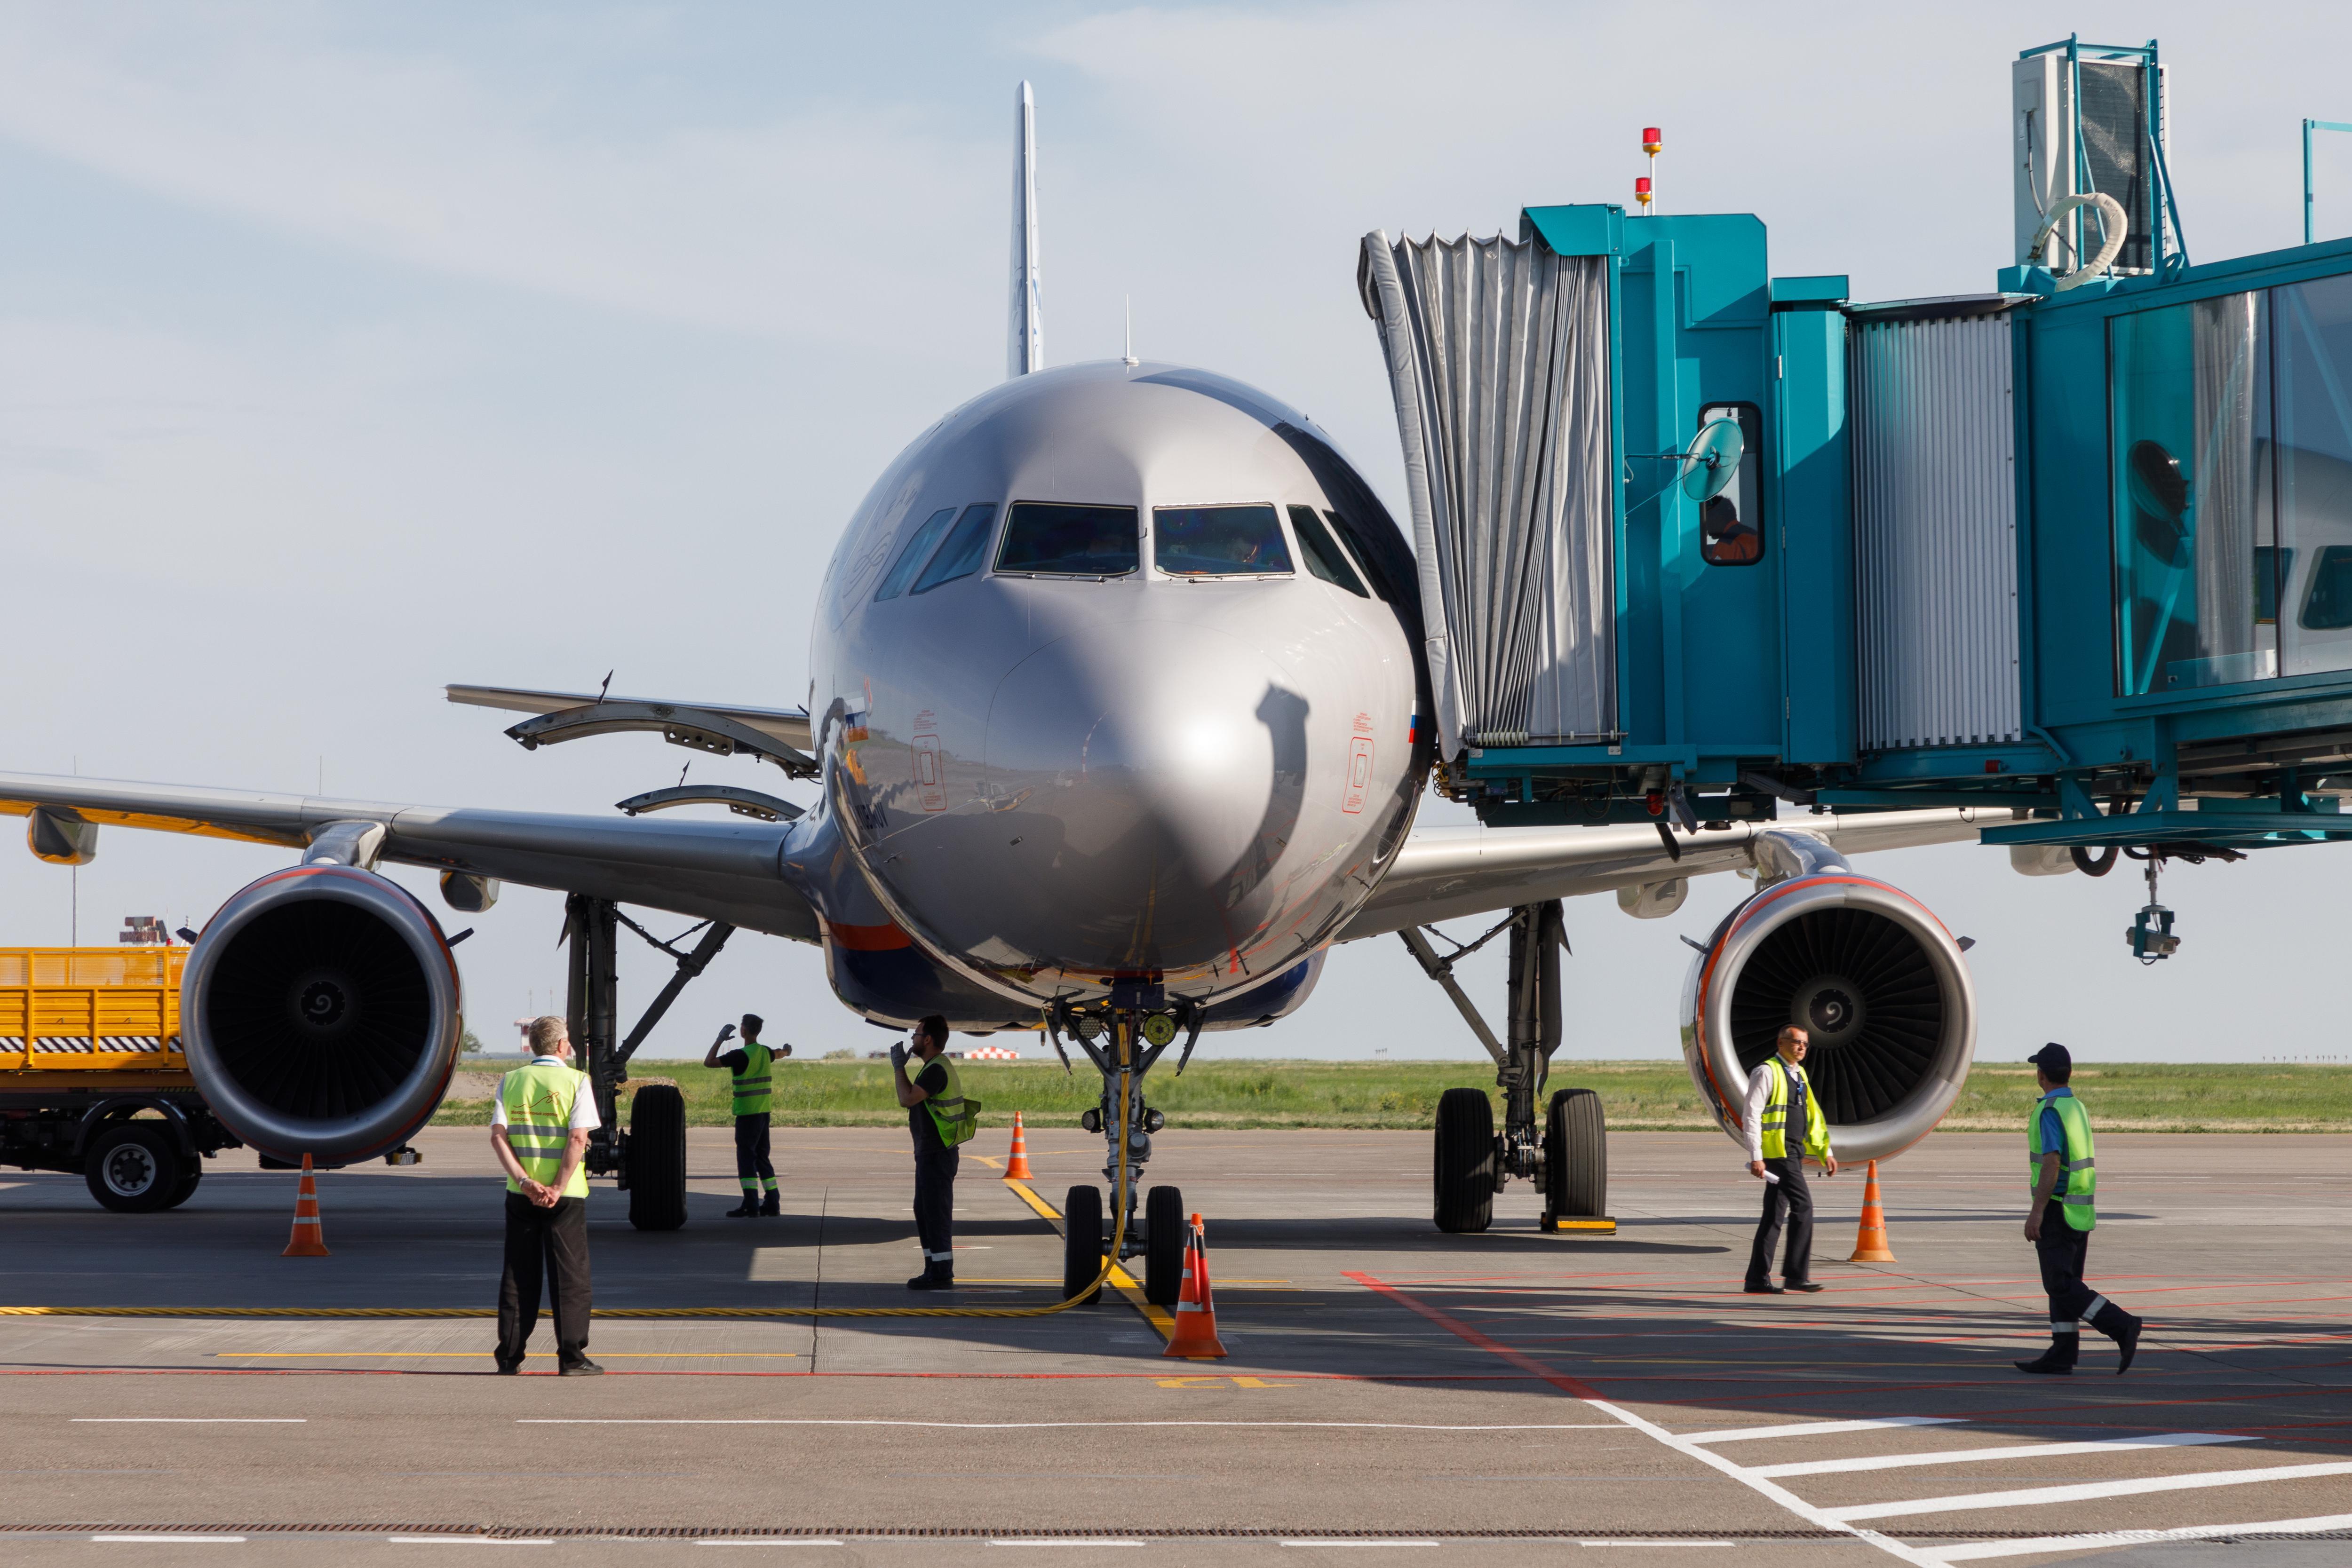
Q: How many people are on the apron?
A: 5